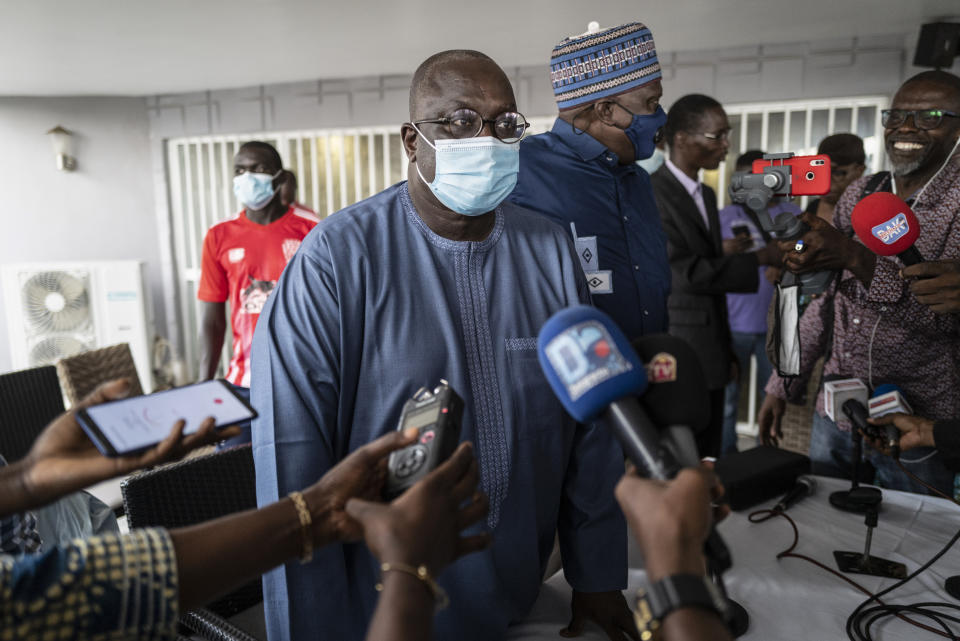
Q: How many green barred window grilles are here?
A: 0